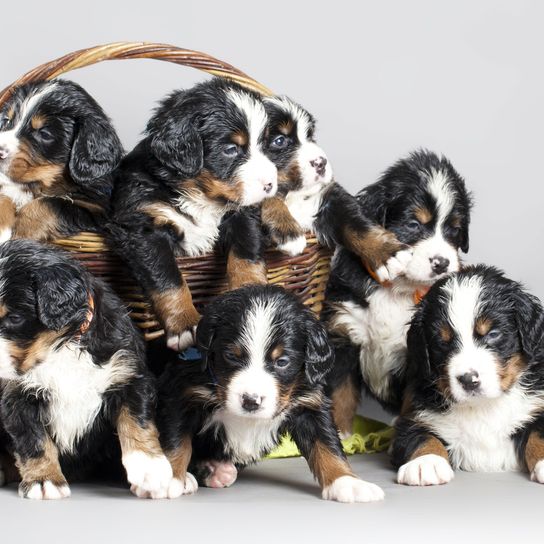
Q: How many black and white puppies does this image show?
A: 7